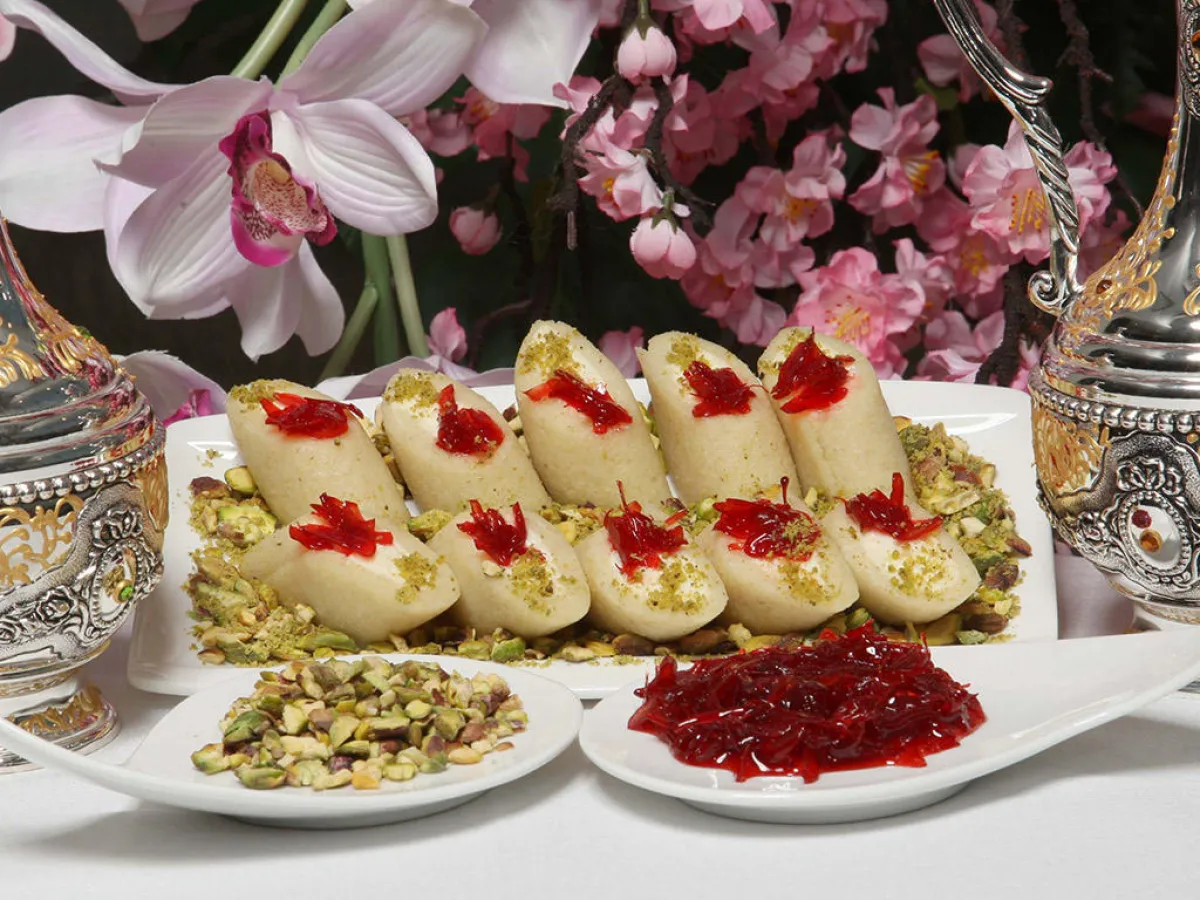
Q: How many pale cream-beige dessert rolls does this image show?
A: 10